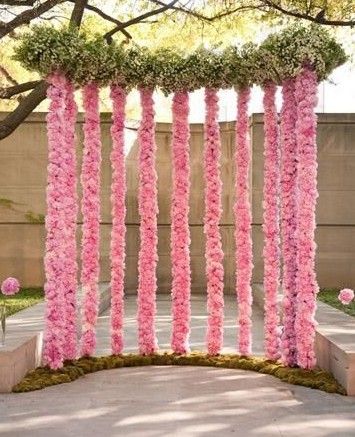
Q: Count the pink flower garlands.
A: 11